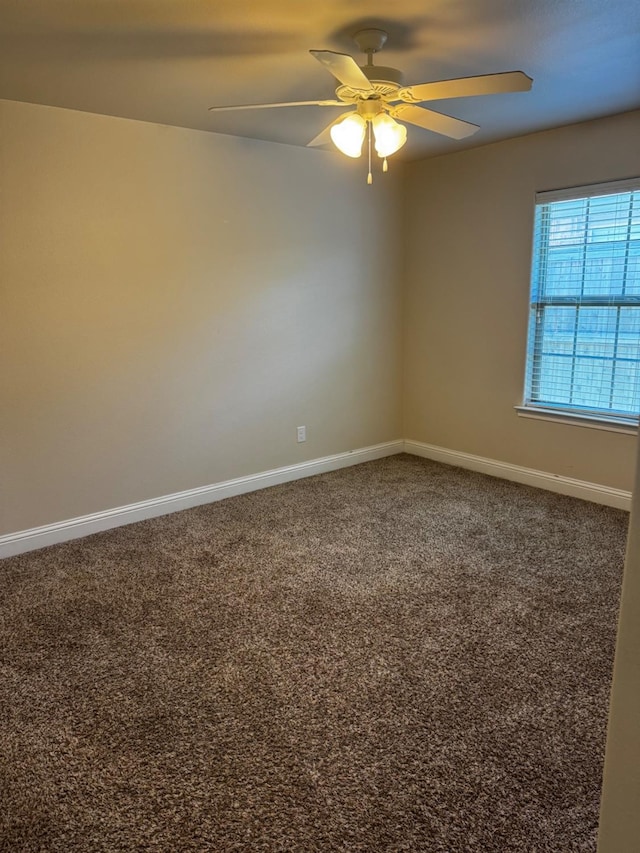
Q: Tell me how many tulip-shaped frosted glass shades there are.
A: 2